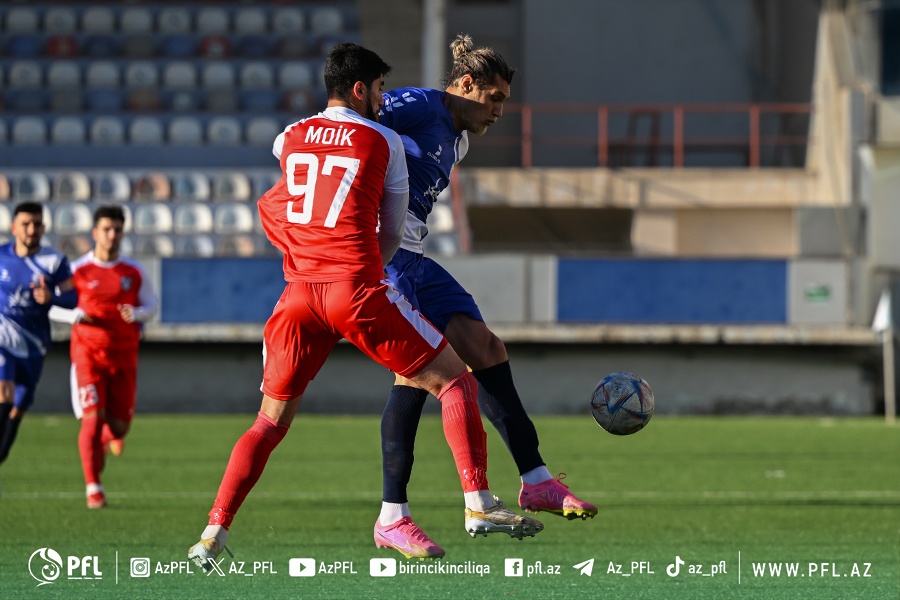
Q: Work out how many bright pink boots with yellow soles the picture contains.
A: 2